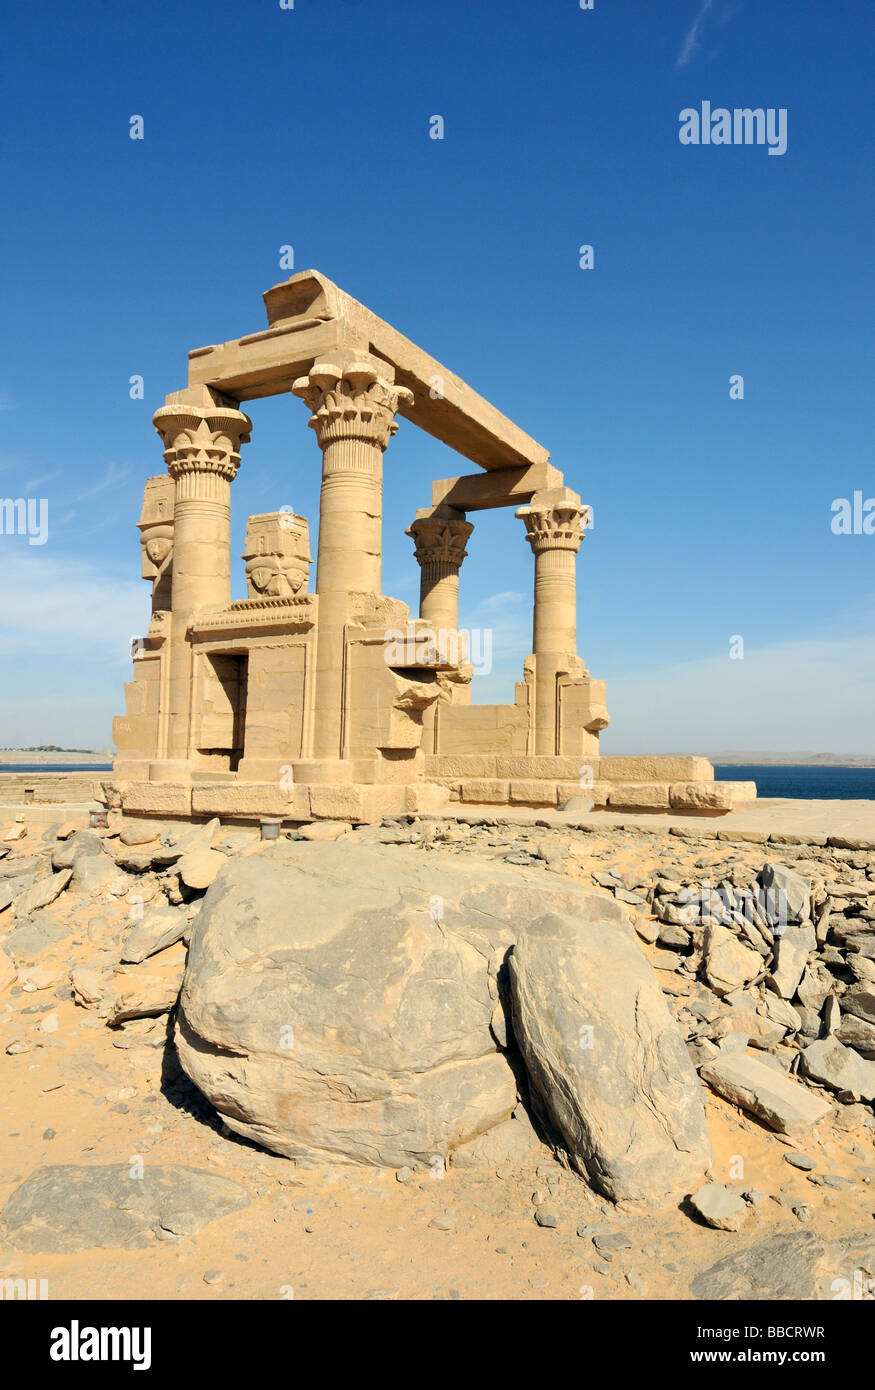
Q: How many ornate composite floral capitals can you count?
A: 4